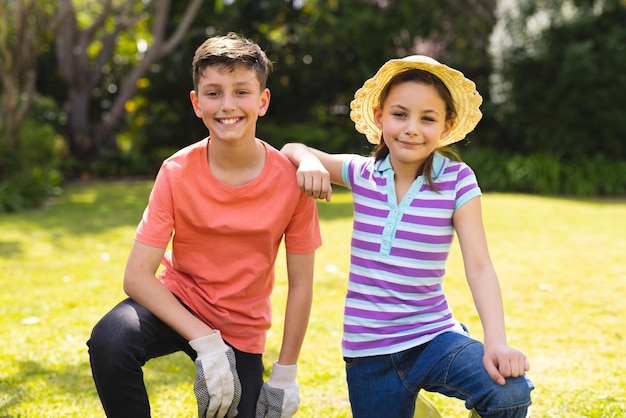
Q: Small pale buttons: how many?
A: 5